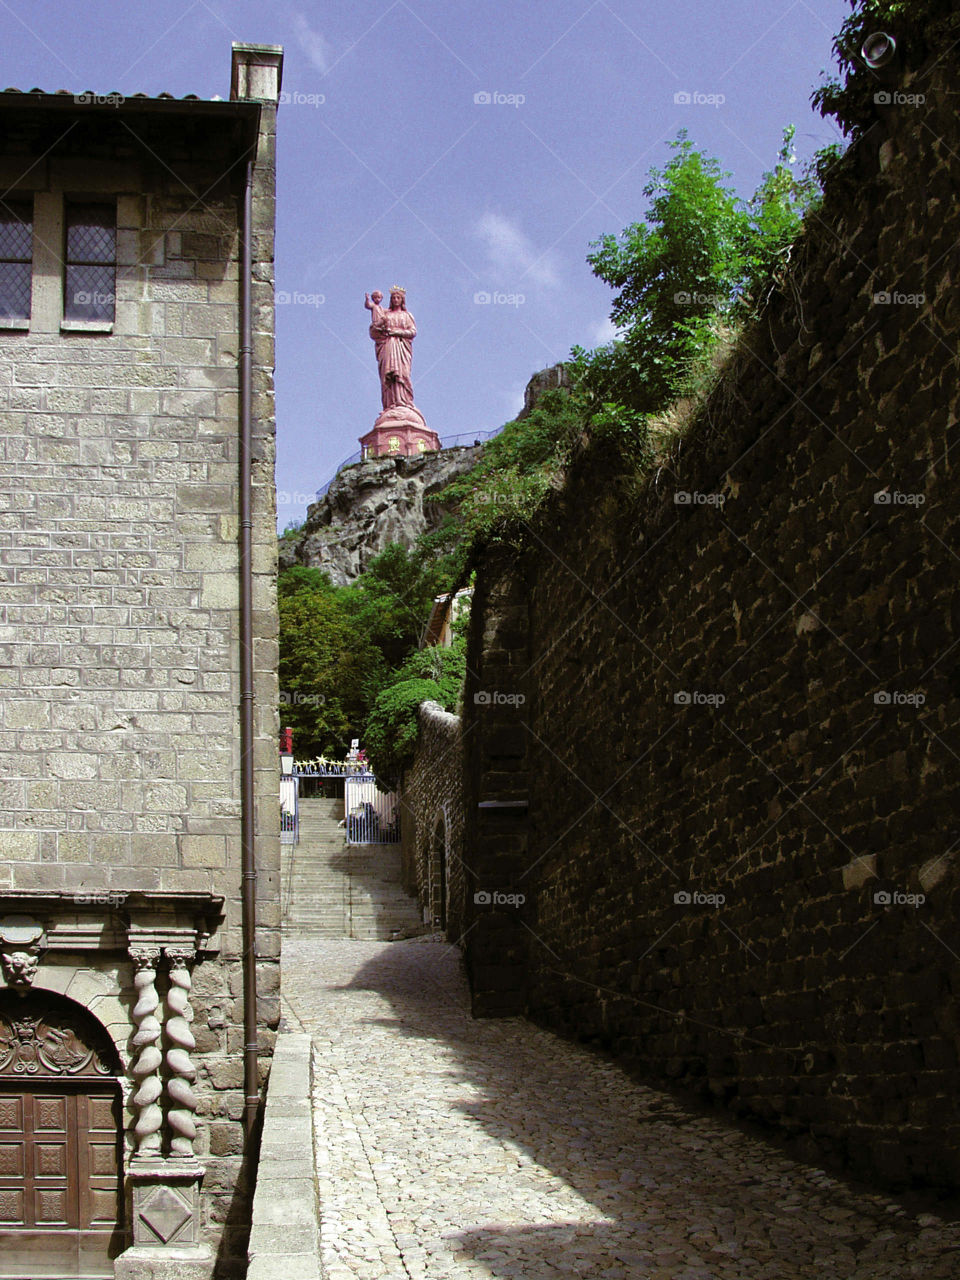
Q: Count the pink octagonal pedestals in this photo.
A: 1